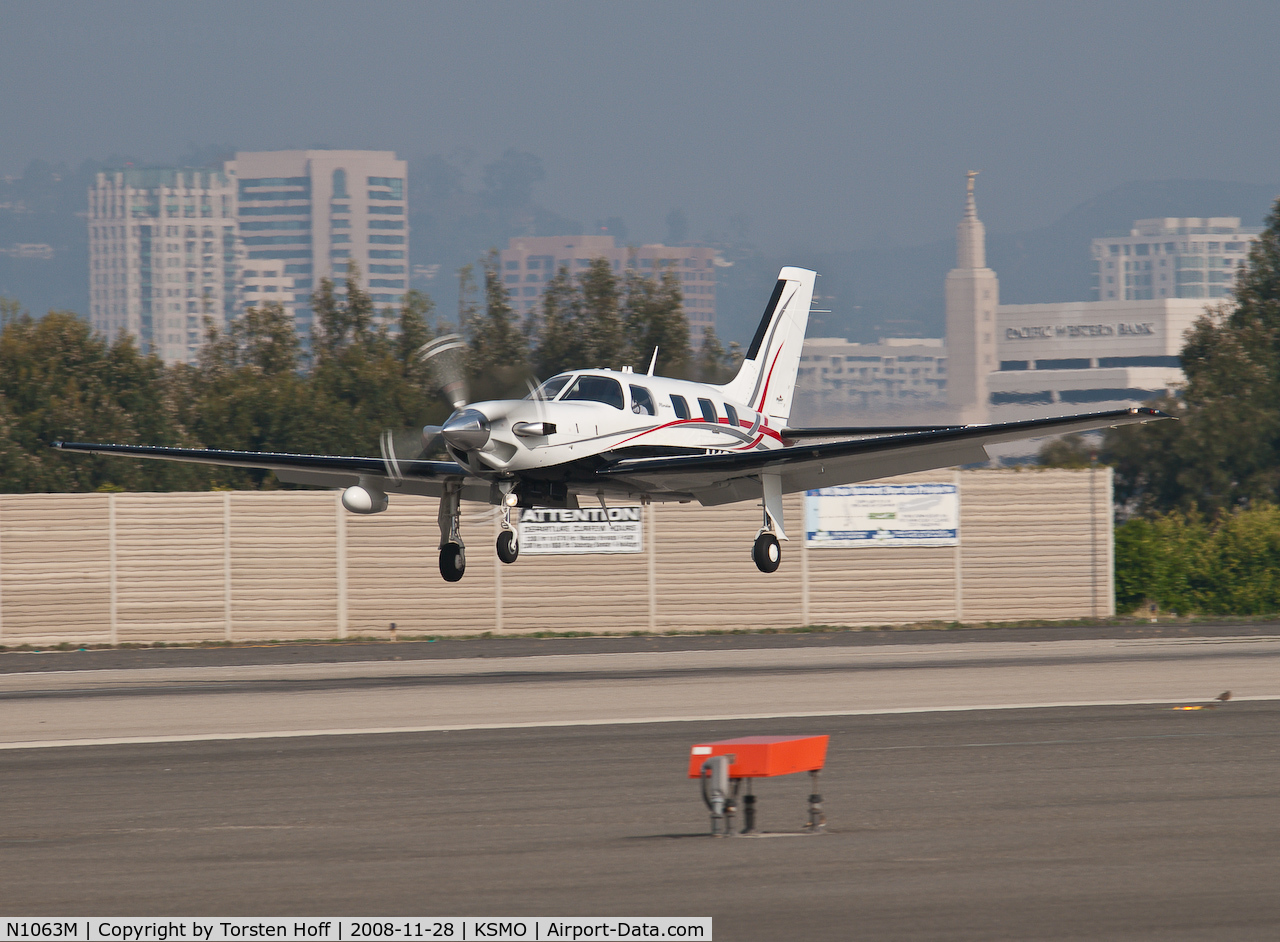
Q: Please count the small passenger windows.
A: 3